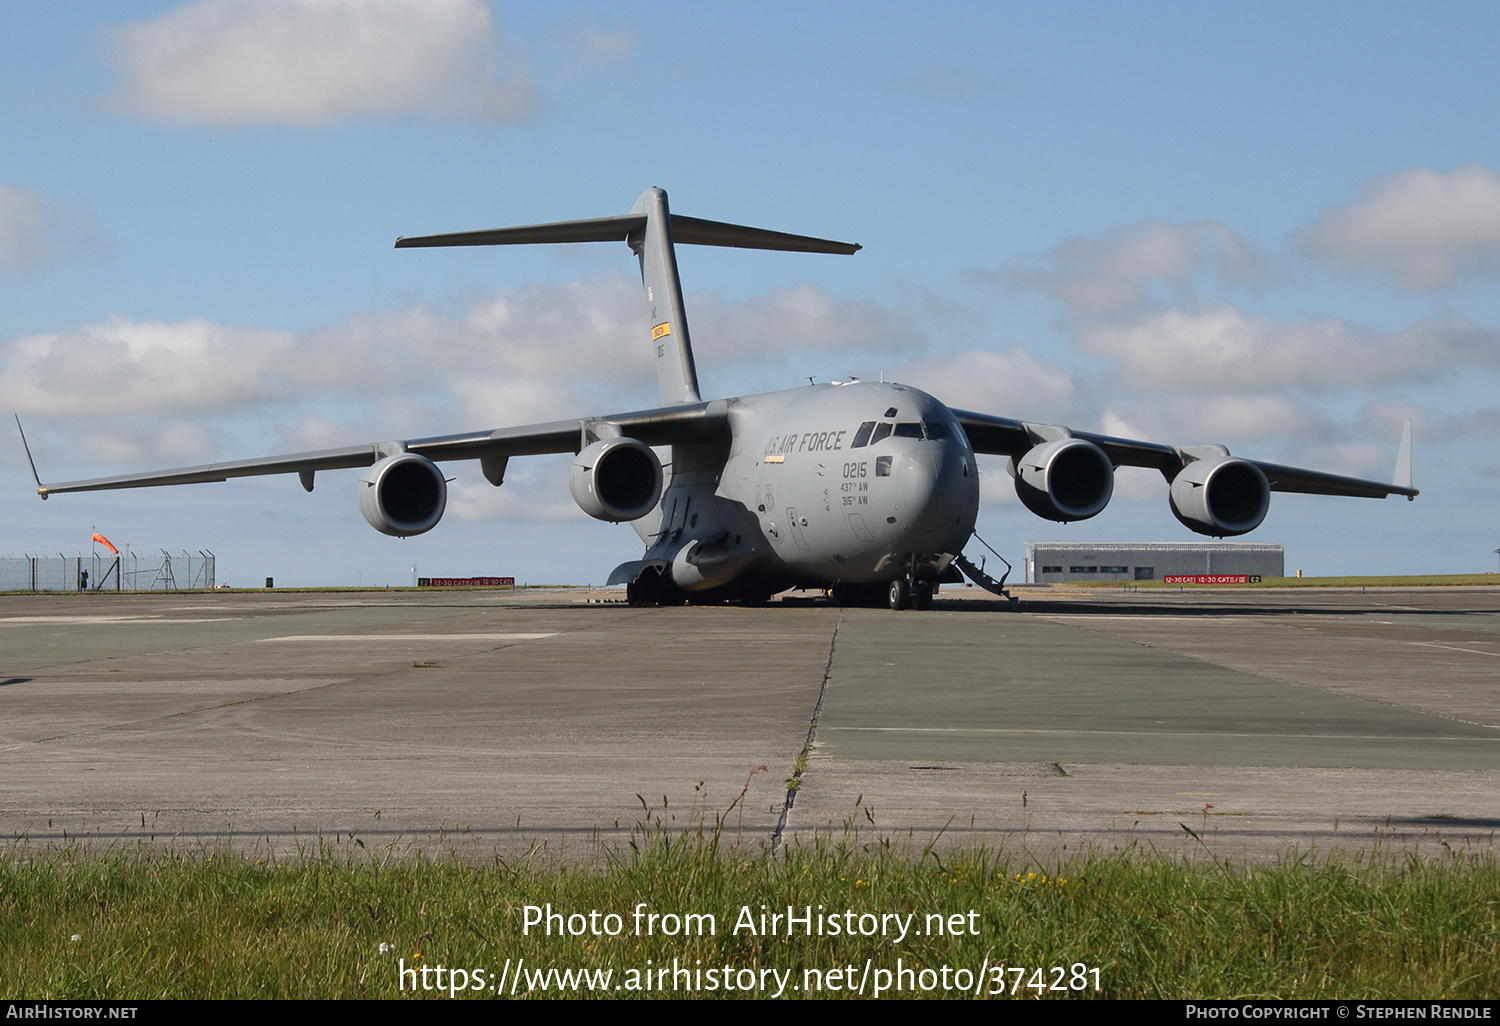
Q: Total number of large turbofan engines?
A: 4